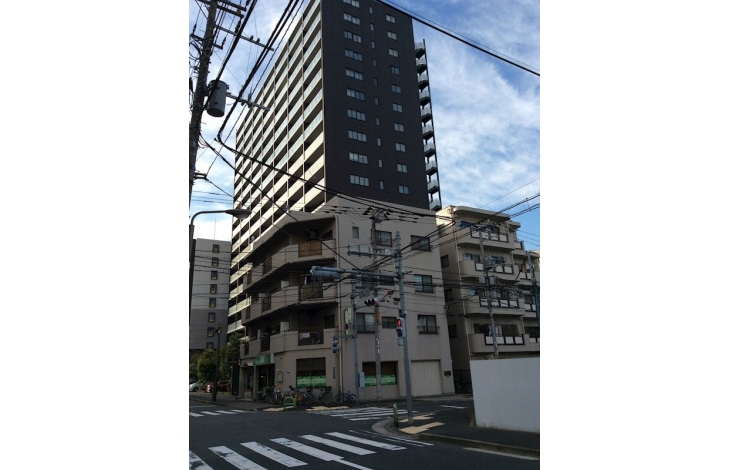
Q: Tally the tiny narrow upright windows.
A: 10